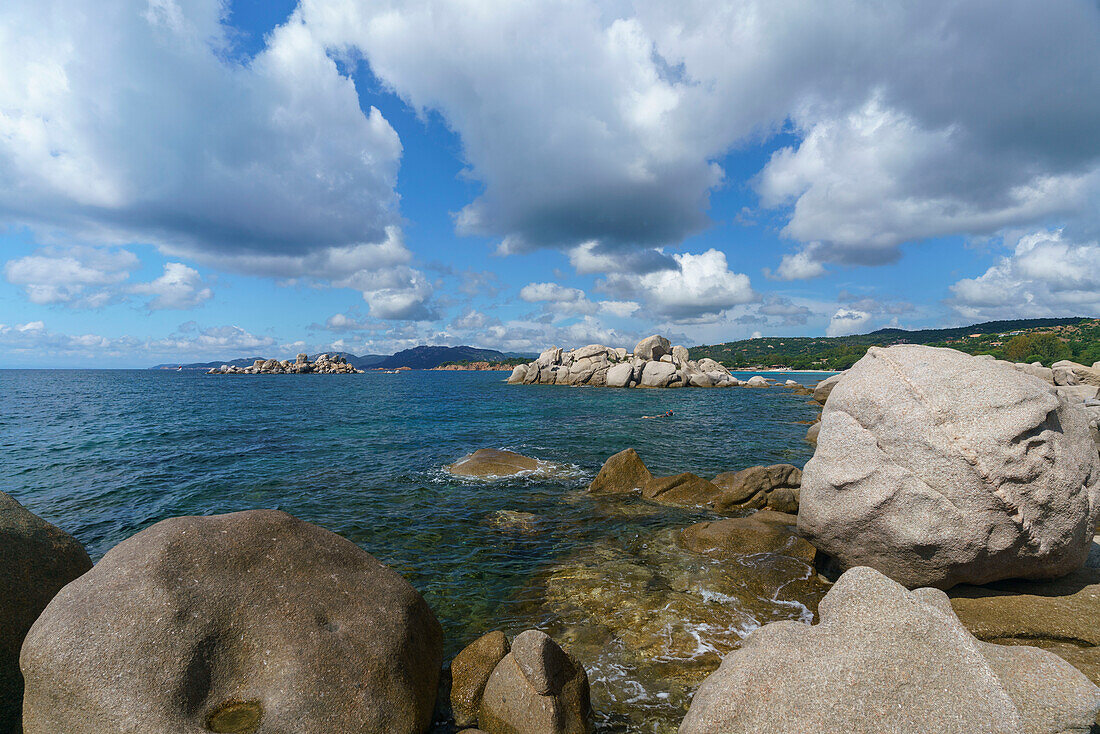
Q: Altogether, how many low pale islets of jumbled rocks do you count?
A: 2